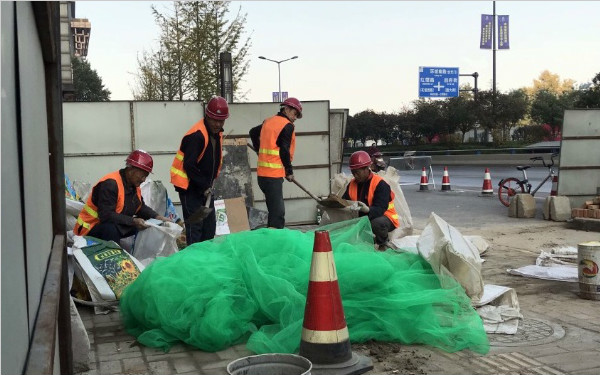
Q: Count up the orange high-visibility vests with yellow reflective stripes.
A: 4